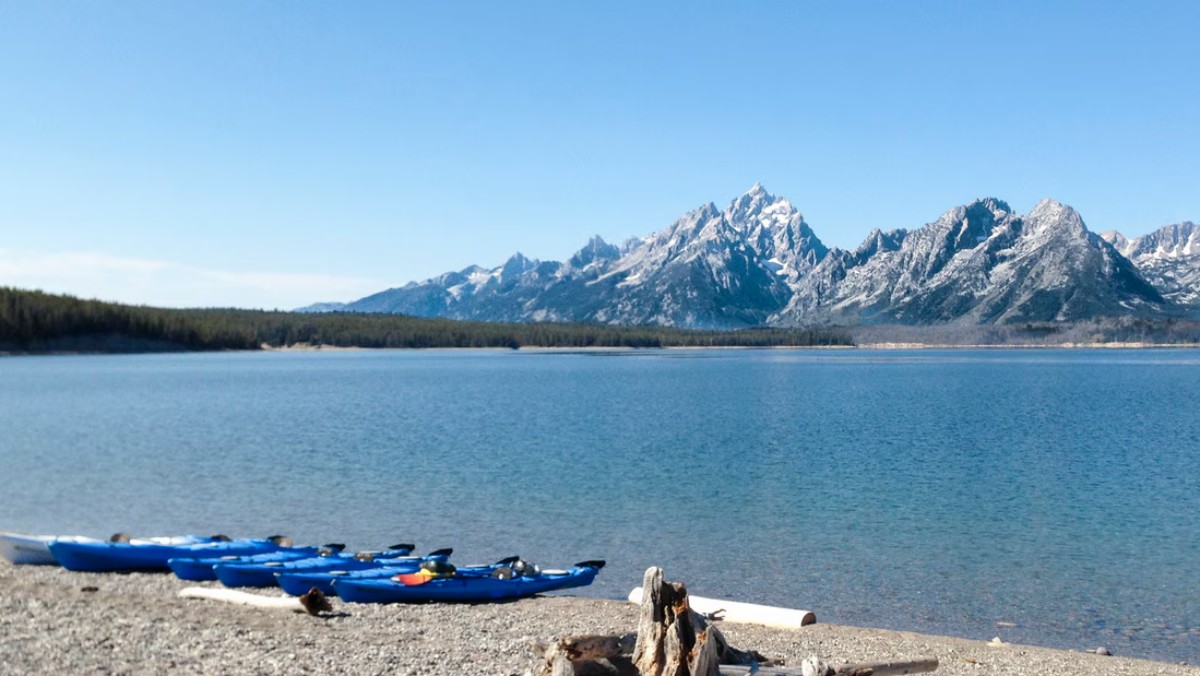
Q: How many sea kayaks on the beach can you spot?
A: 6